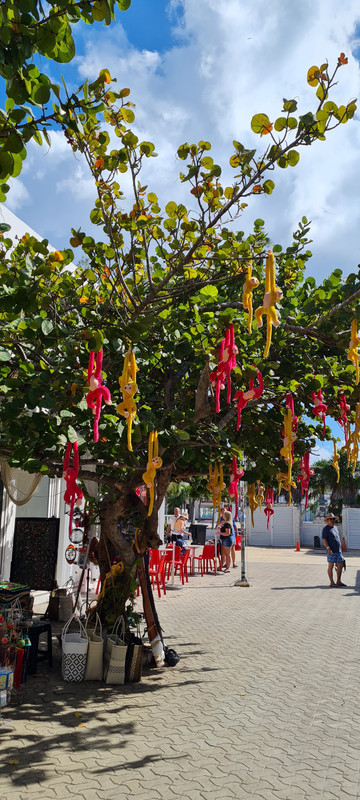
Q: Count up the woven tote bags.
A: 4